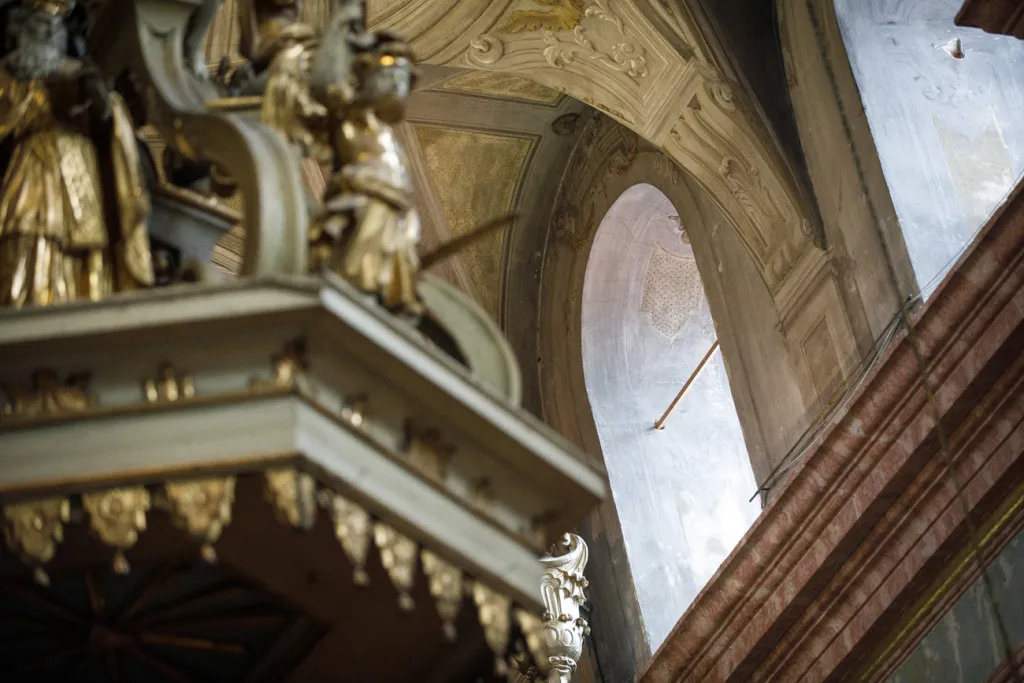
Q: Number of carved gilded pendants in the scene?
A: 9